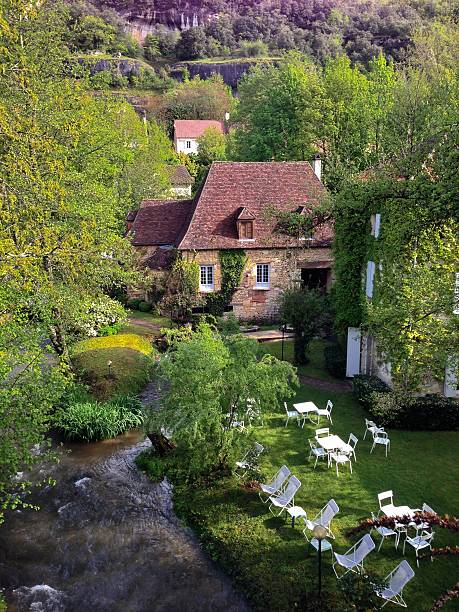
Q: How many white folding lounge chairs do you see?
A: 6